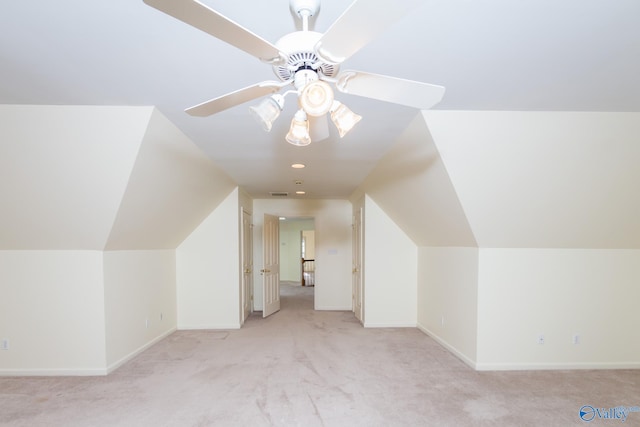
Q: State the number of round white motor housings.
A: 1